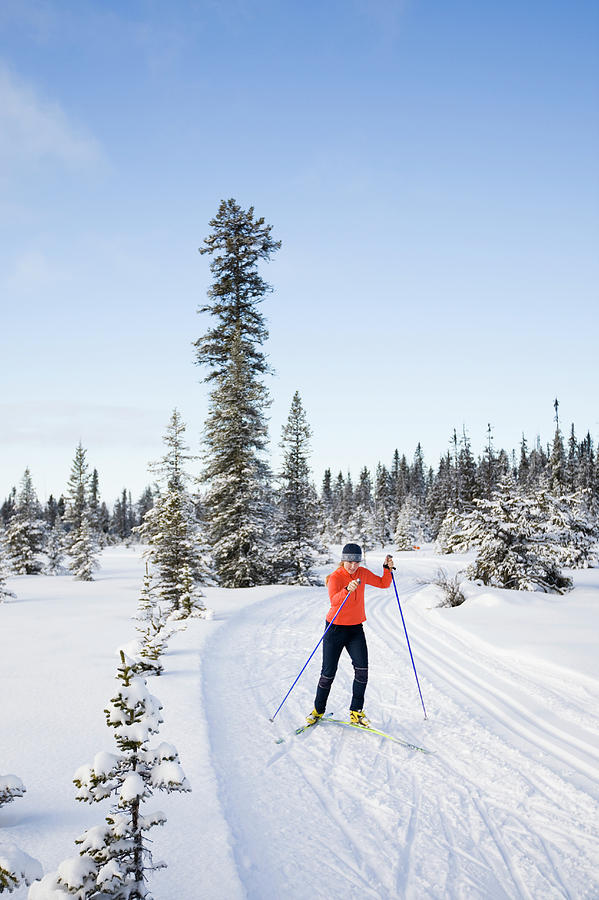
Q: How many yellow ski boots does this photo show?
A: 2